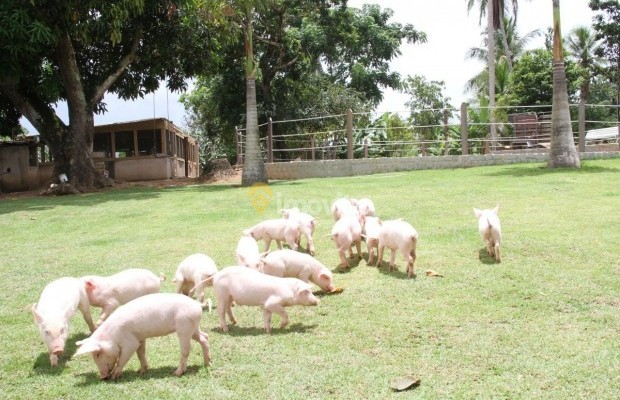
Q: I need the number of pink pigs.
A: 15